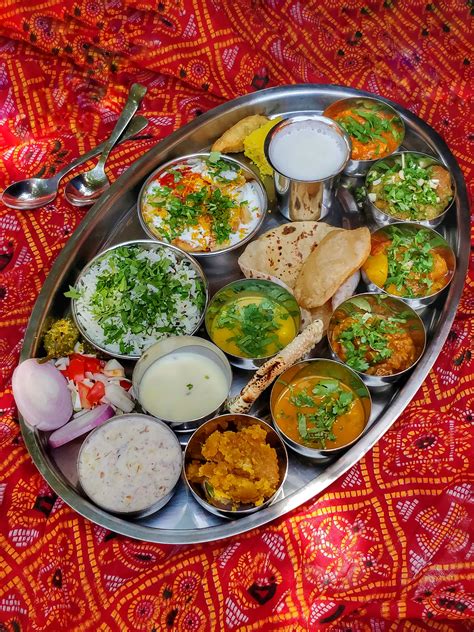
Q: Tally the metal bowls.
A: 11